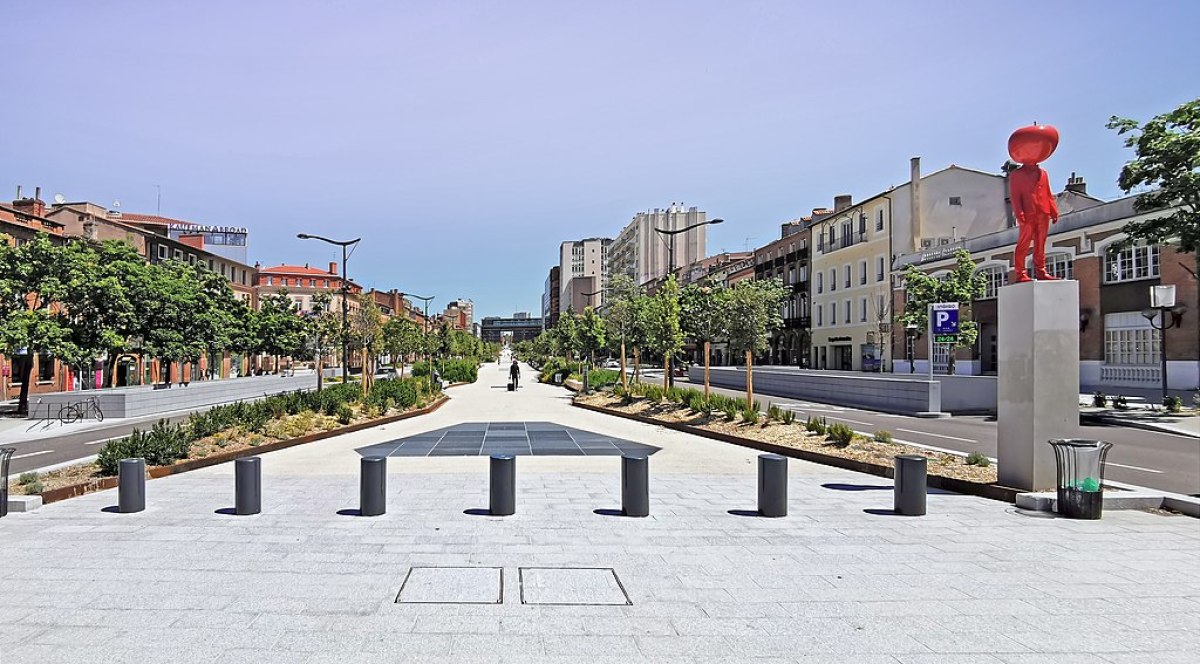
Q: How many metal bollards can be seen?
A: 7